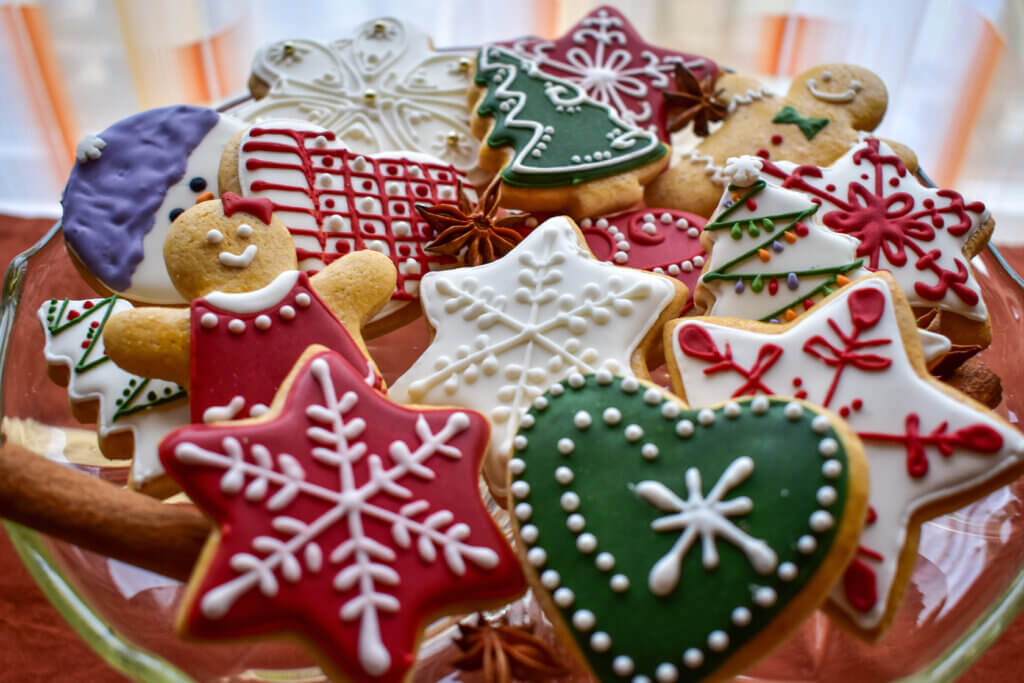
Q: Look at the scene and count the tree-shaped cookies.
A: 3